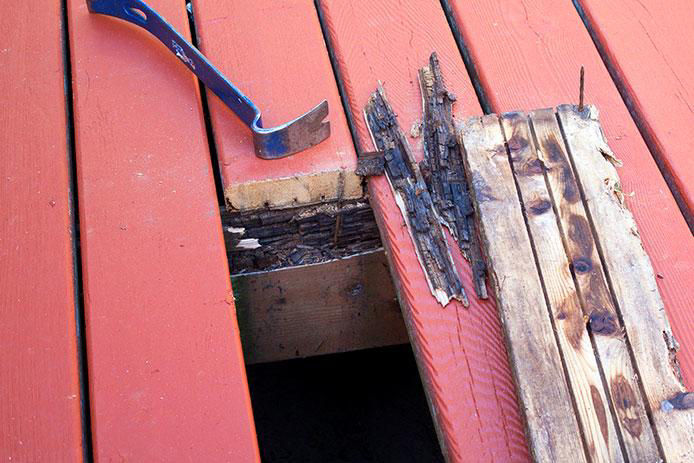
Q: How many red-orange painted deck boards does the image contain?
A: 6